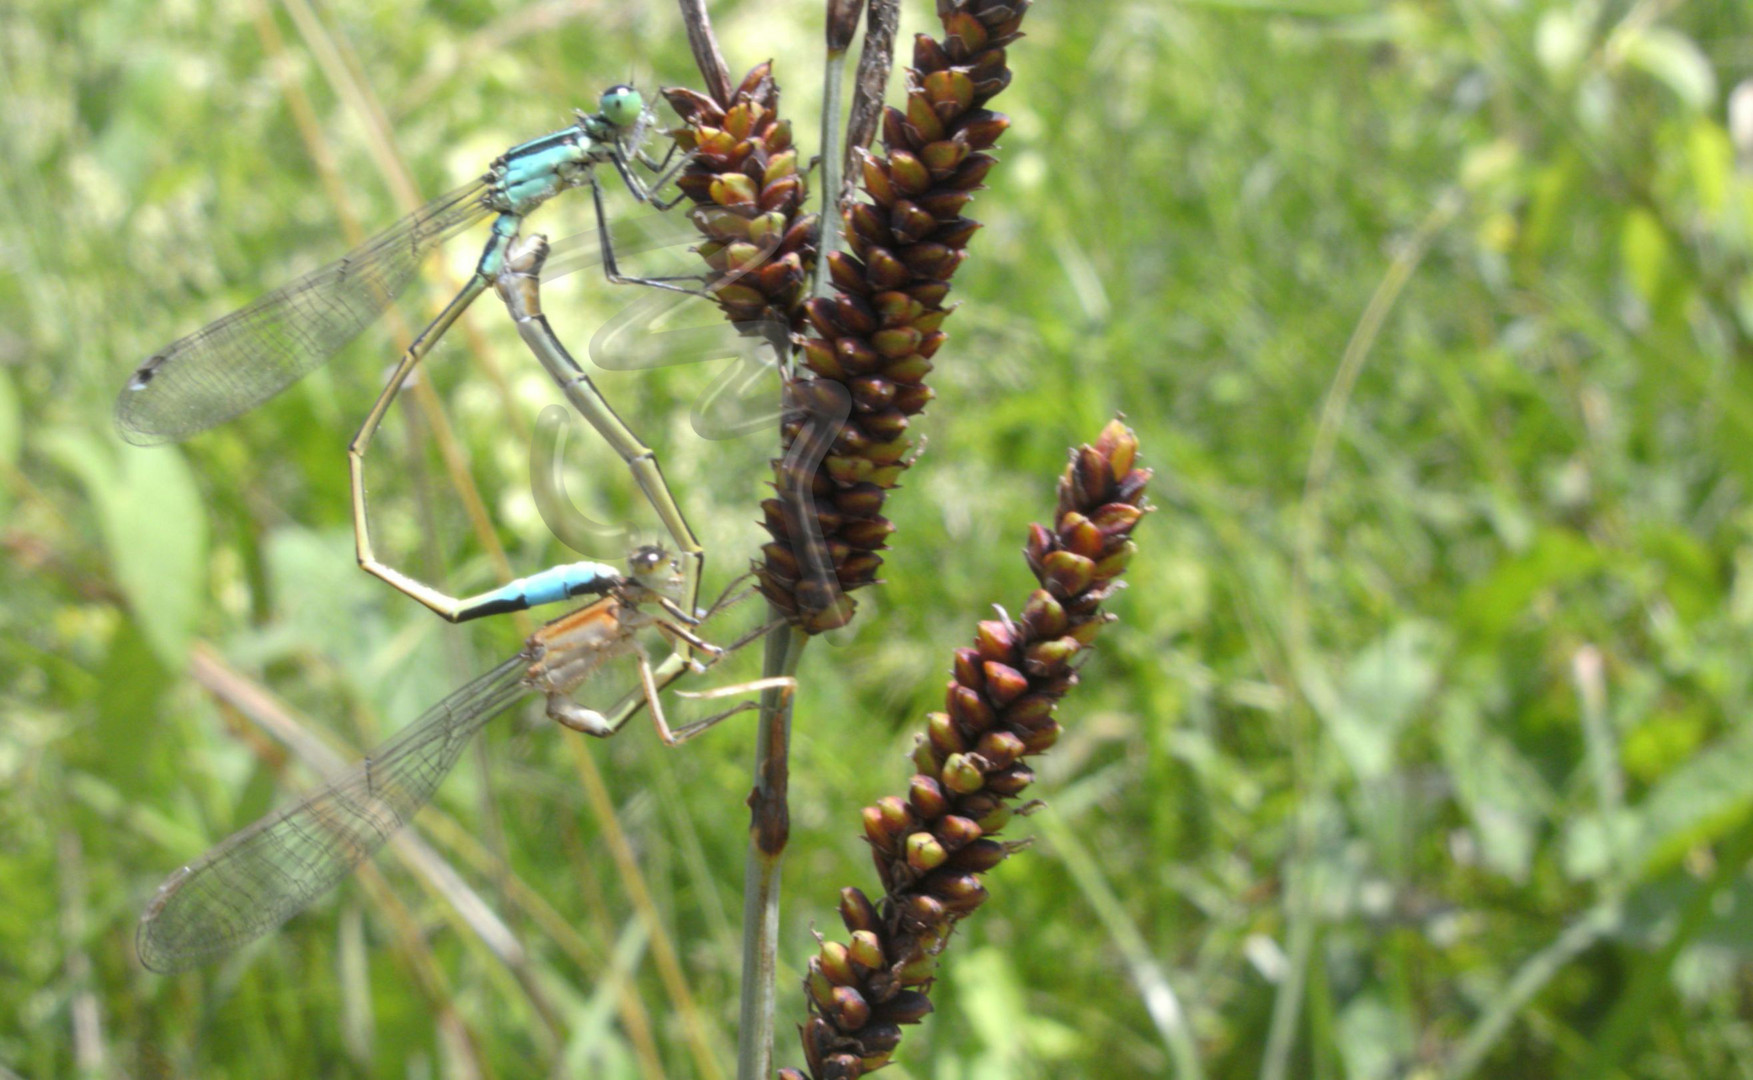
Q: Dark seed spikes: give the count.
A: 3